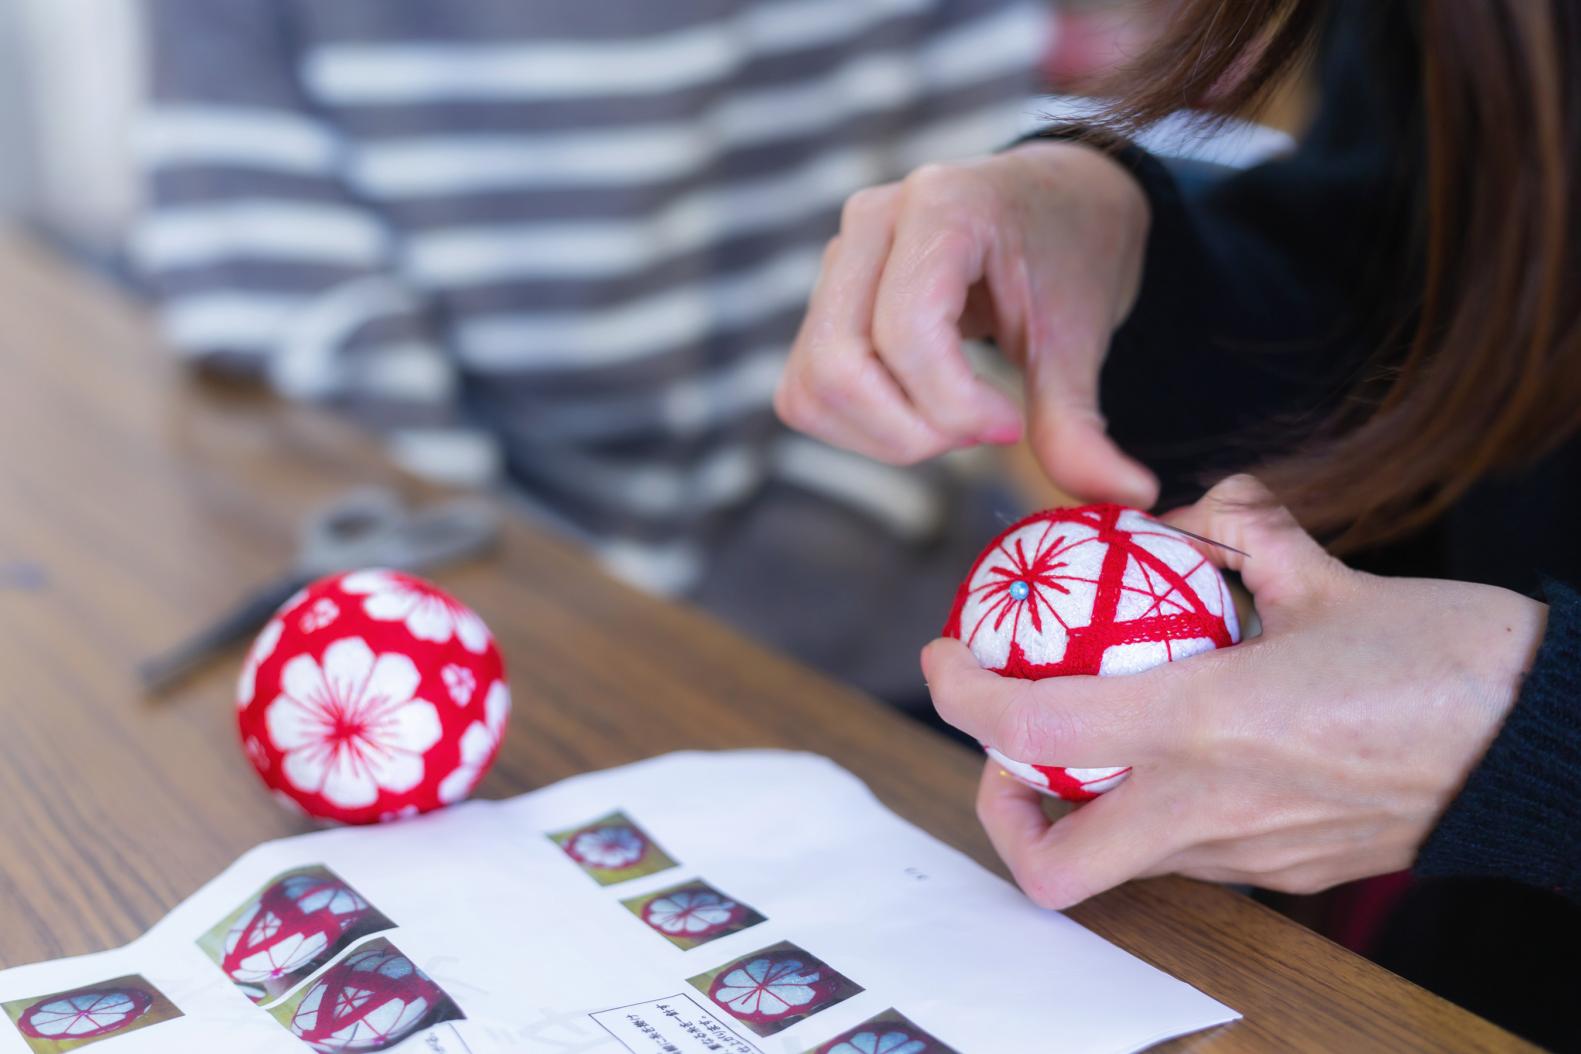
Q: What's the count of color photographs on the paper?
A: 7